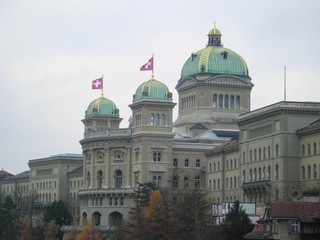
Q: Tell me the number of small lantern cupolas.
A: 1